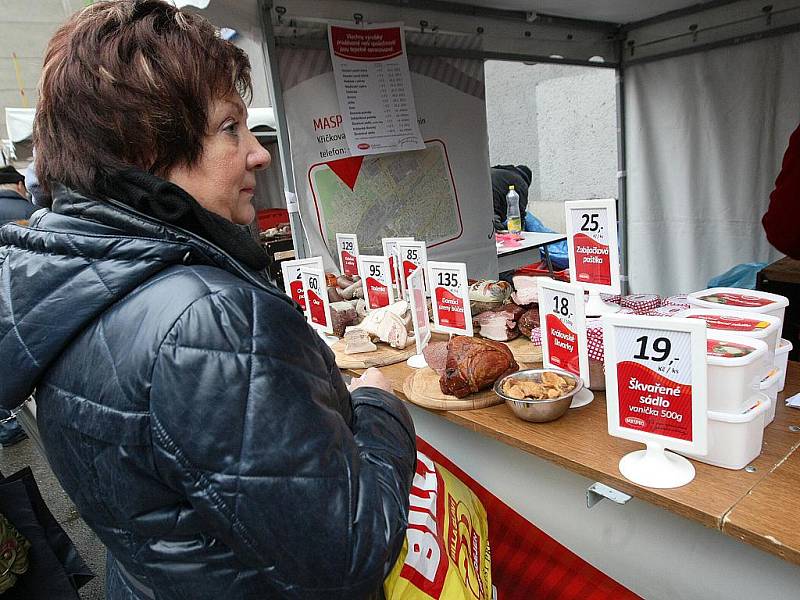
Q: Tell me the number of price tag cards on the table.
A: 11